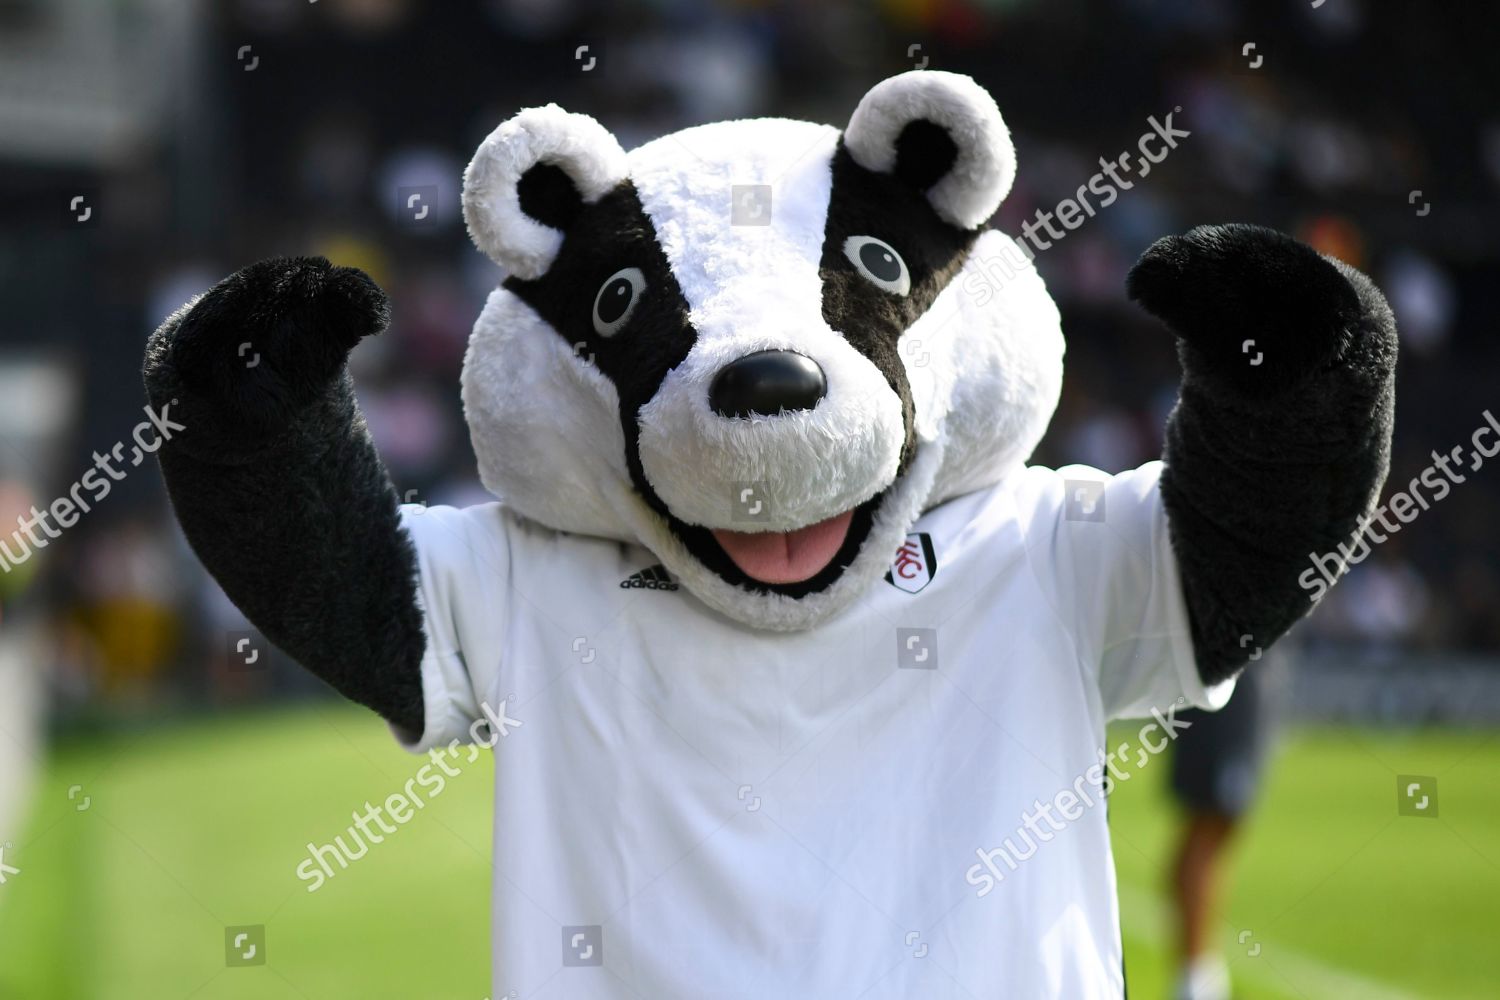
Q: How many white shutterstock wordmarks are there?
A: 5